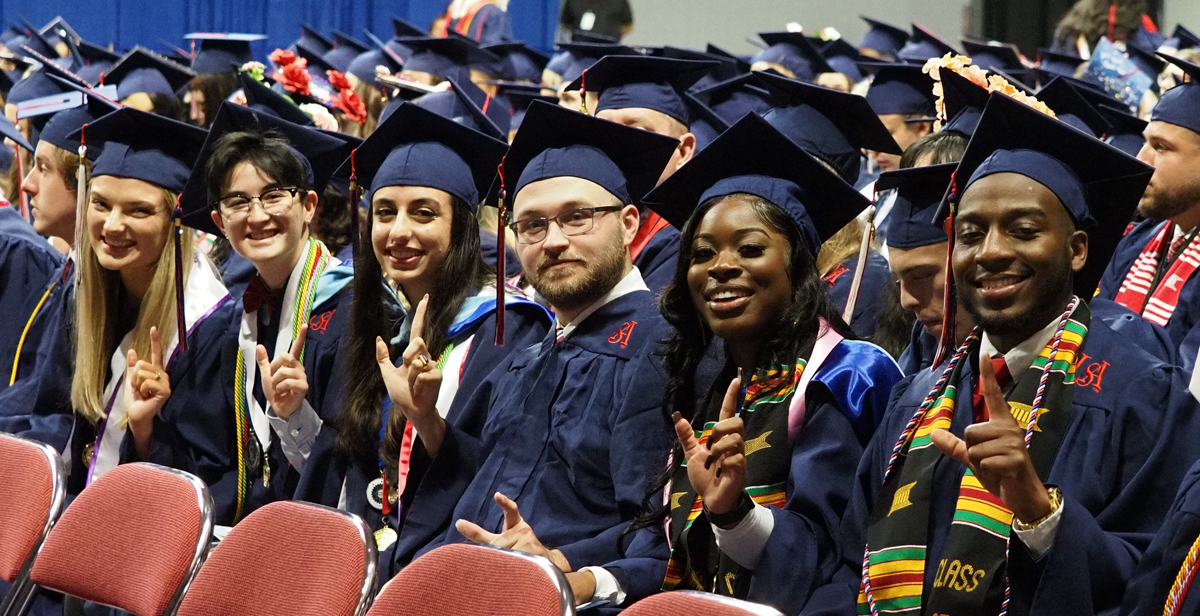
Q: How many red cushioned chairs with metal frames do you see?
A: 5